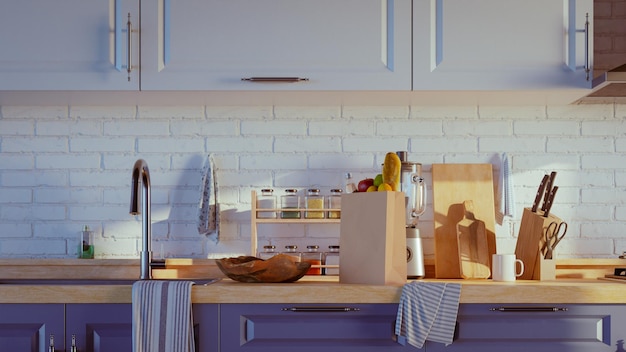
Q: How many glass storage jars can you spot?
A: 8